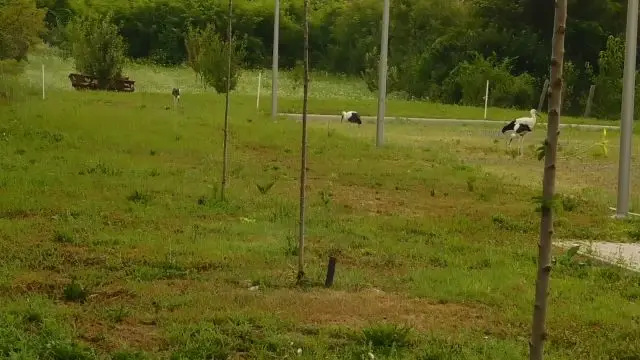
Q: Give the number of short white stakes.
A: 3